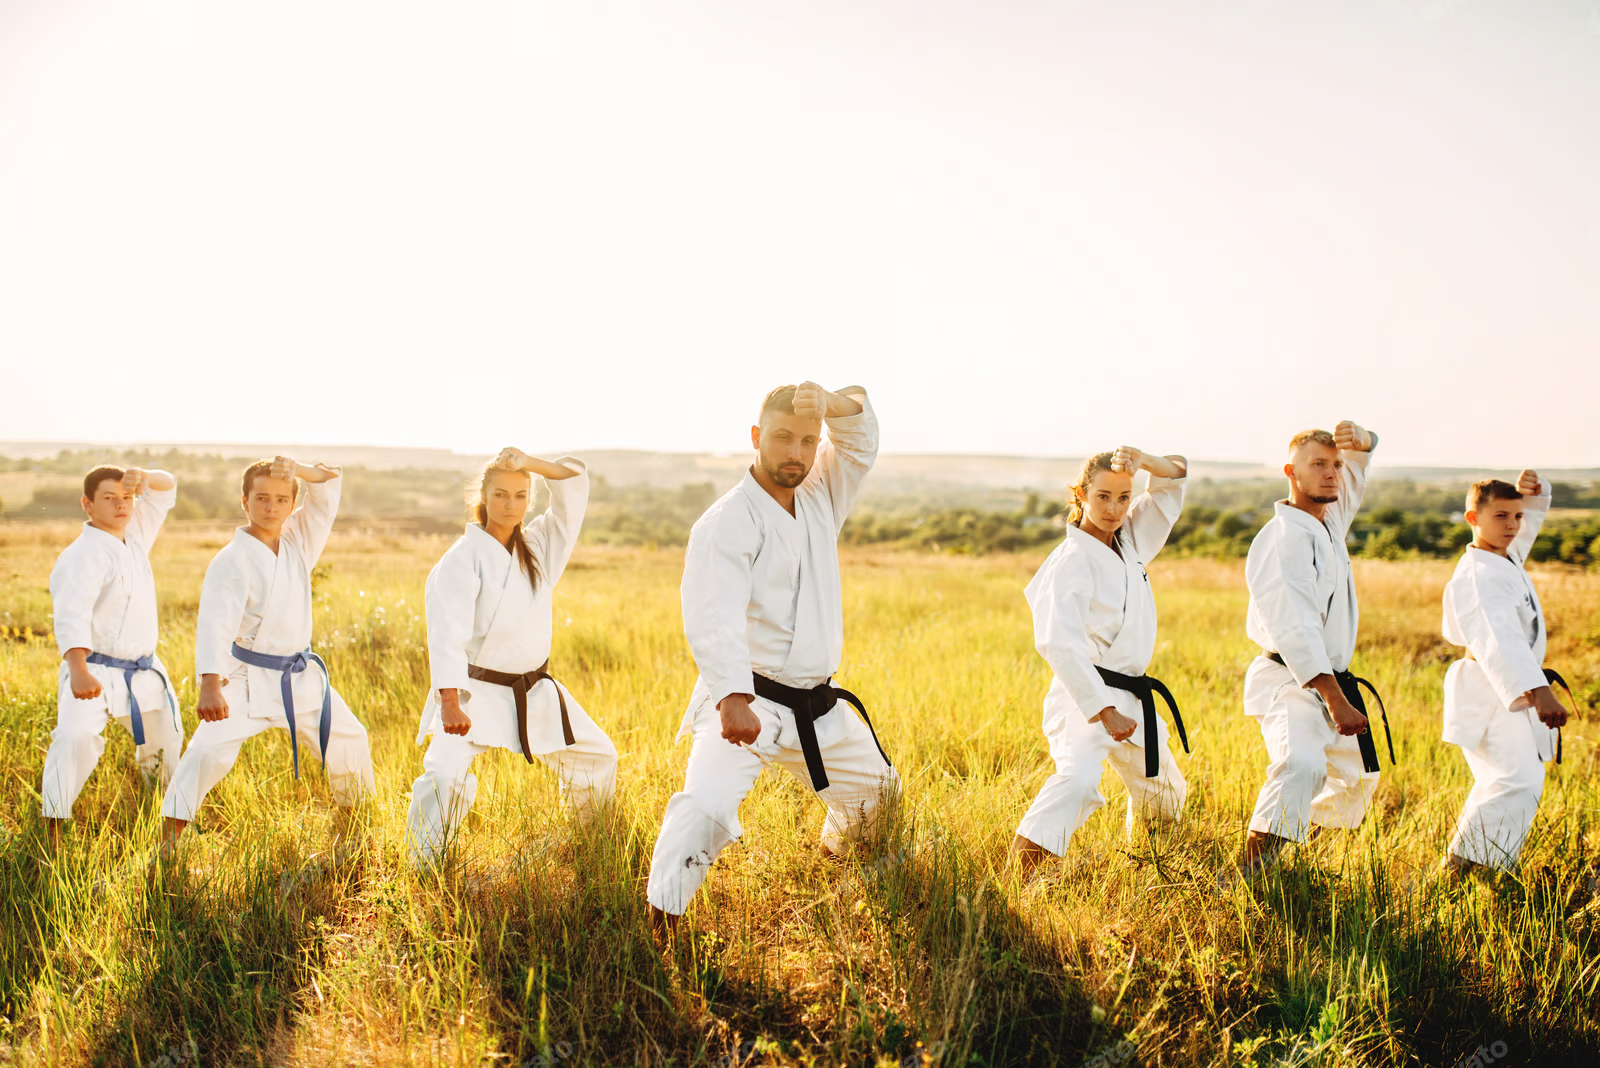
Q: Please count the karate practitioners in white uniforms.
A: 7